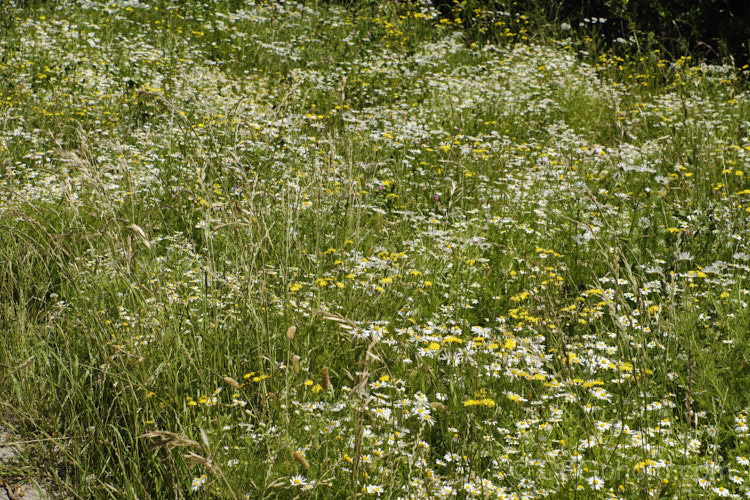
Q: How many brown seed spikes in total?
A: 5